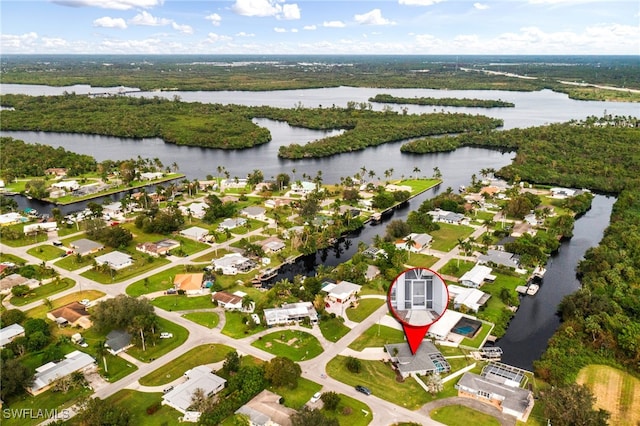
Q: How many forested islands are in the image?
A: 2